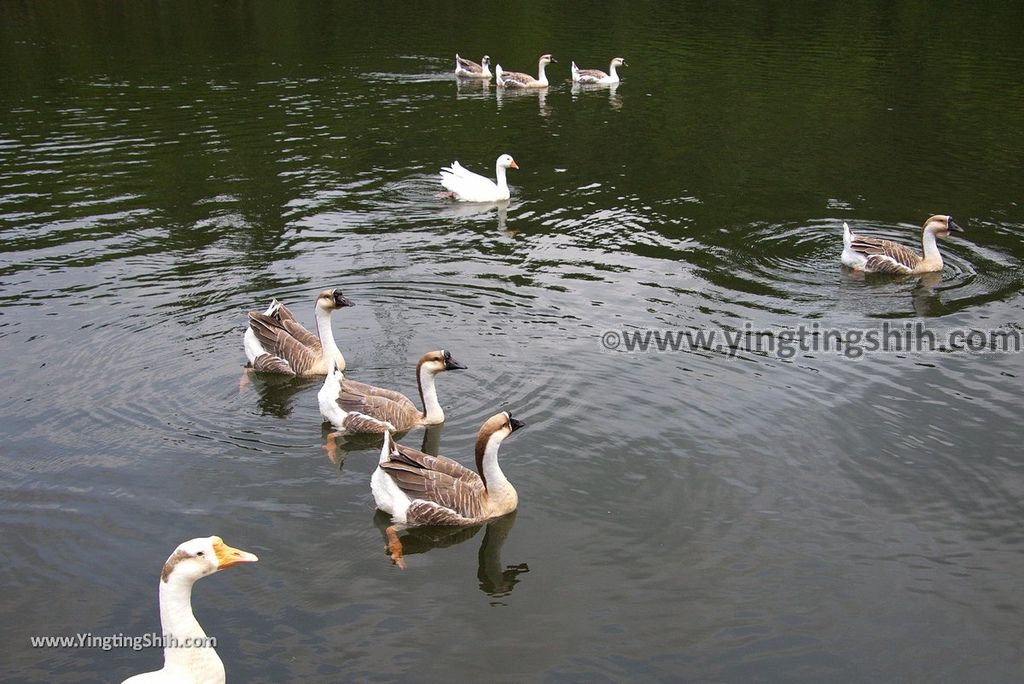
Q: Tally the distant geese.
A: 3